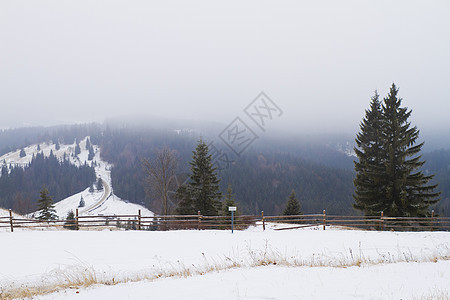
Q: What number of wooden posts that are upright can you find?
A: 8